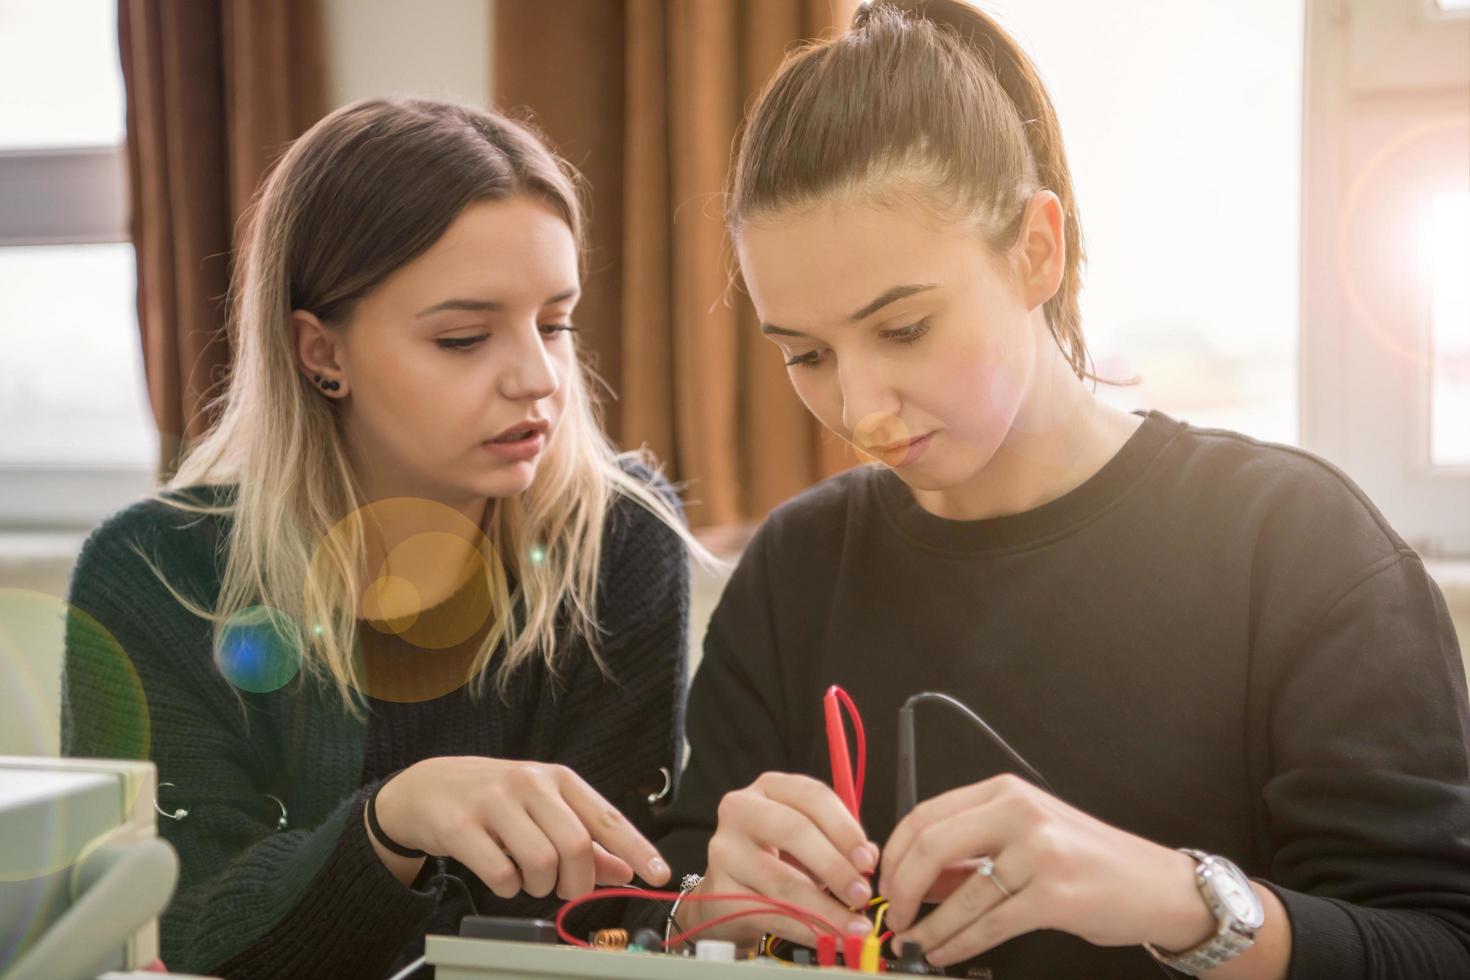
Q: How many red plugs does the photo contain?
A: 2